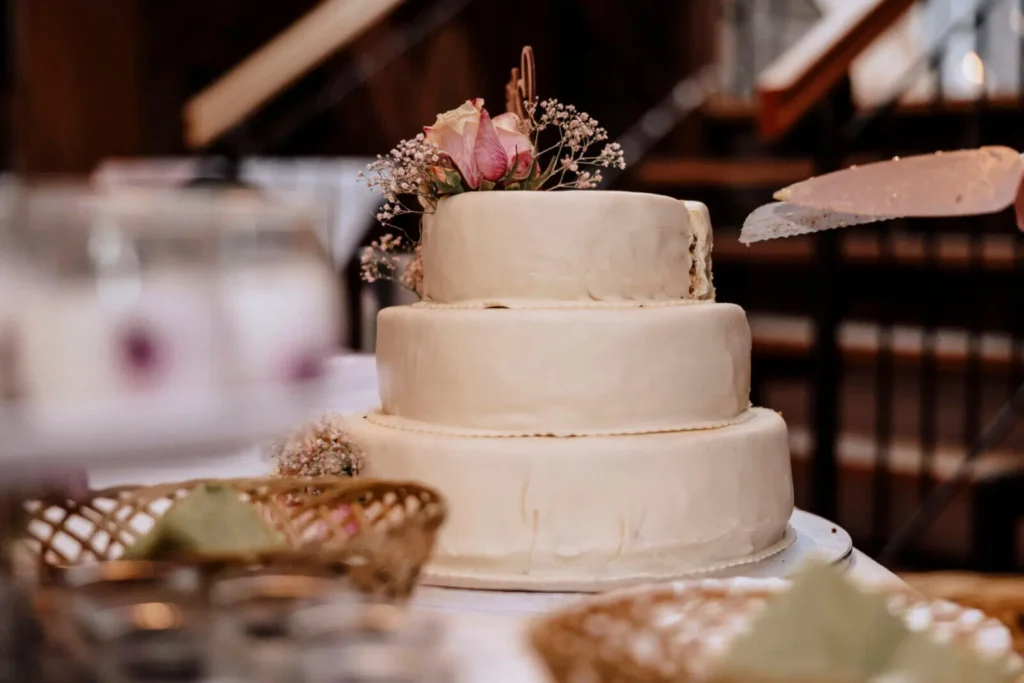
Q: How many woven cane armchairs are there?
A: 0